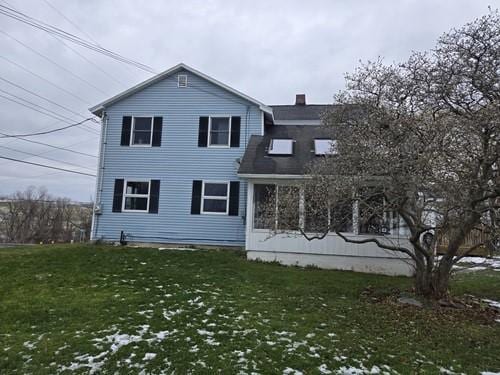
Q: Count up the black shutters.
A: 8